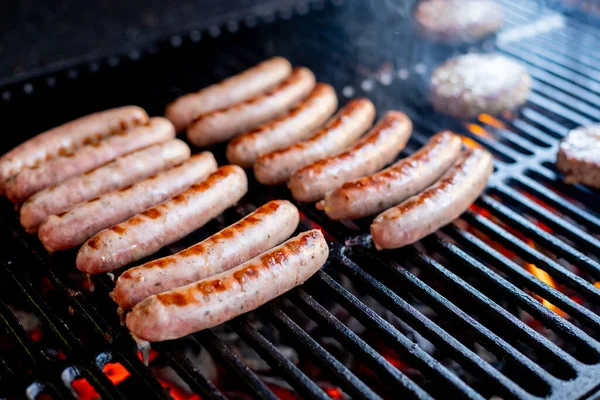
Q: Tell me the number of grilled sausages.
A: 14